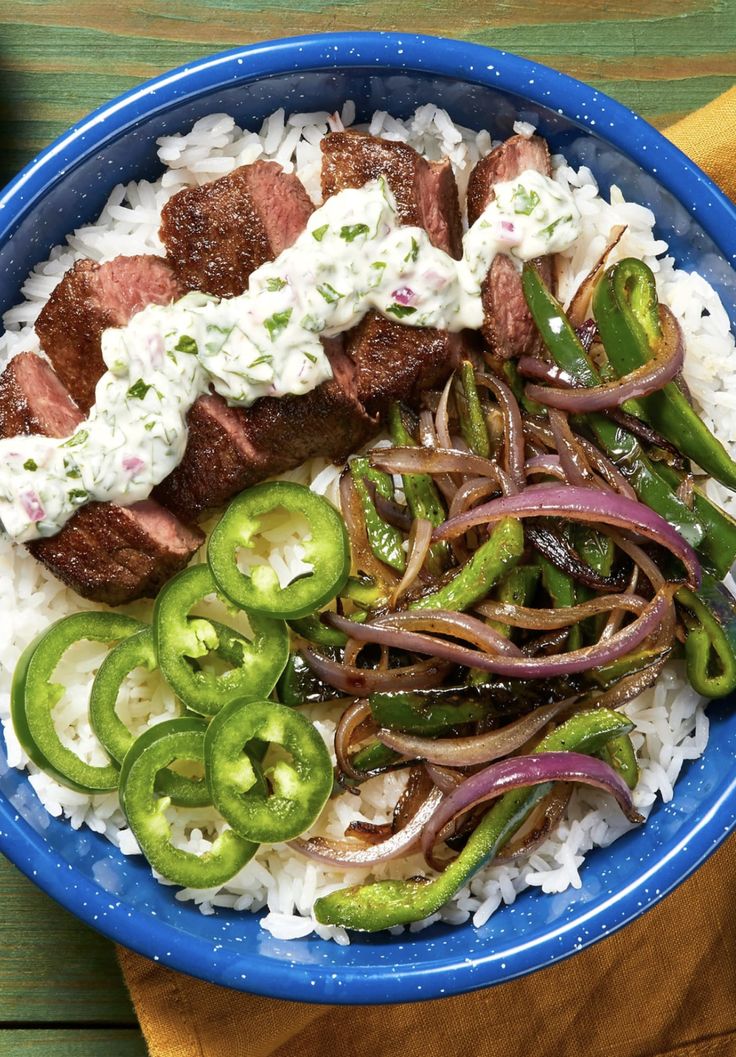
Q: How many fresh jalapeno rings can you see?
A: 6